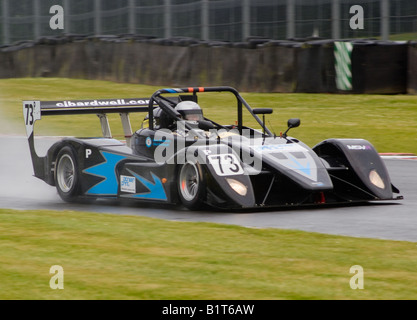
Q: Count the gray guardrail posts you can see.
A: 11